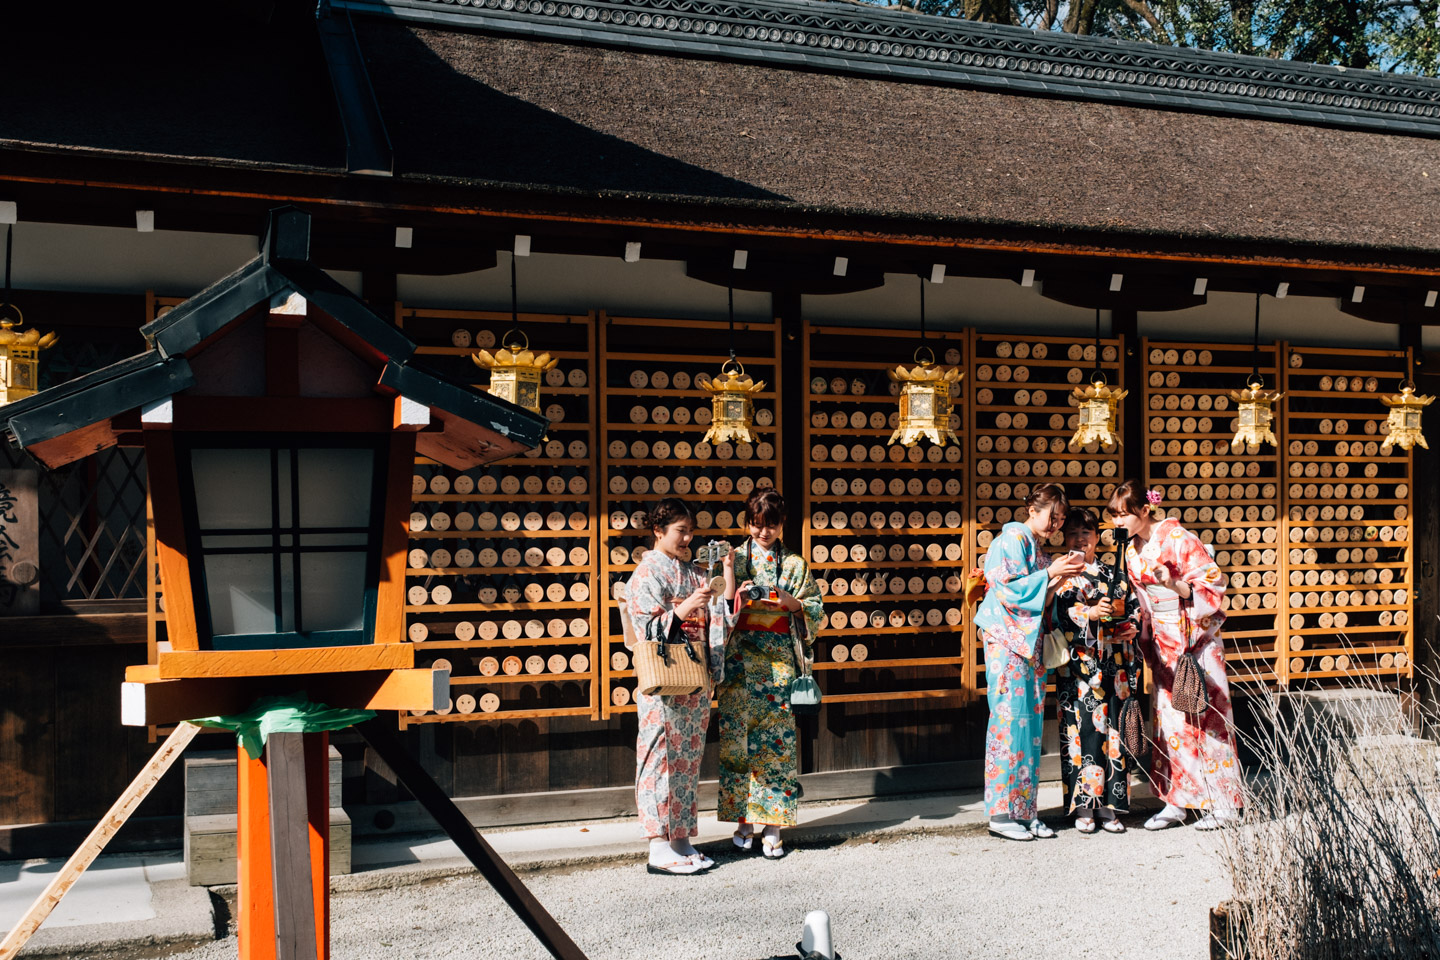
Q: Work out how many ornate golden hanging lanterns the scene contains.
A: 7